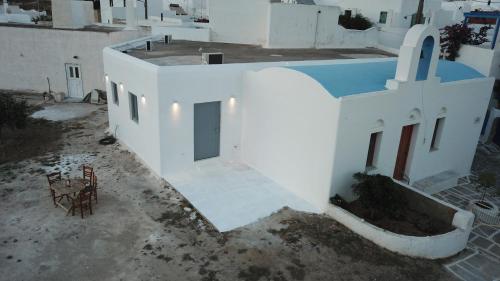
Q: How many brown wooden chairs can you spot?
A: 4